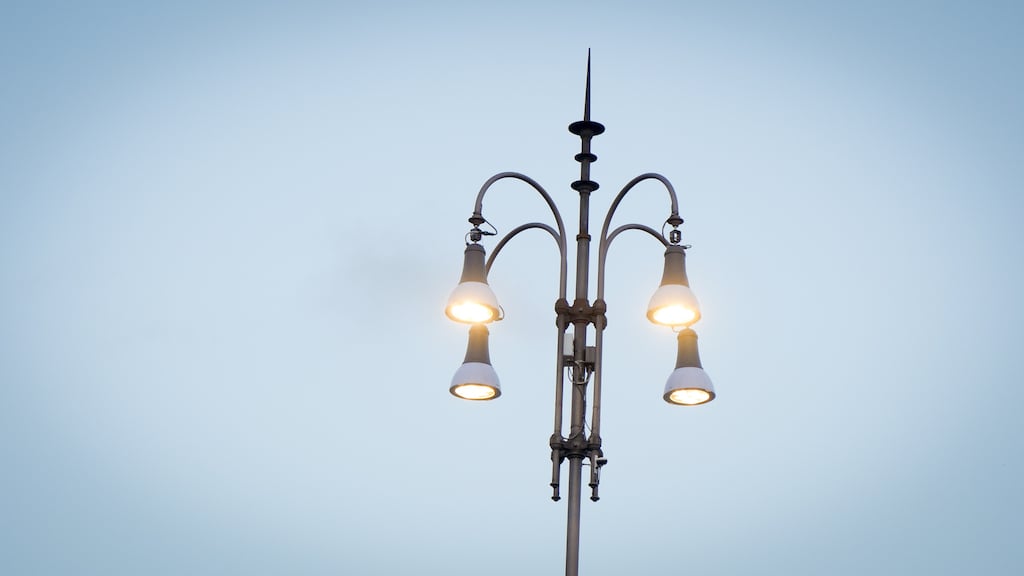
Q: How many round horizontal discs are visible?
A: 3